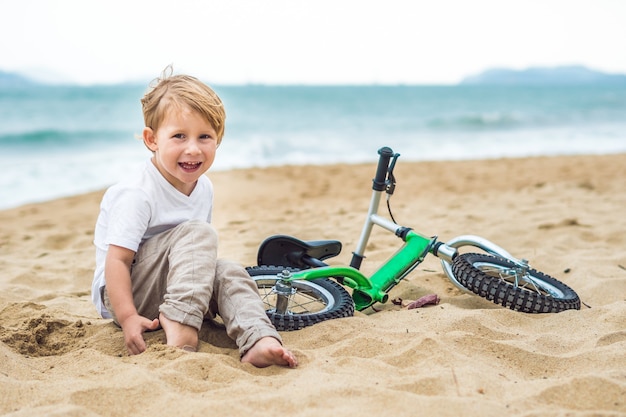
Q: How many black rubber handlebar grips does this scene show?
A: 2